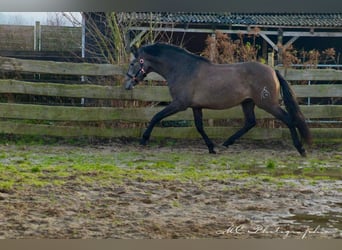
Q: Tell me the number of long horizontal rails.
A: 4